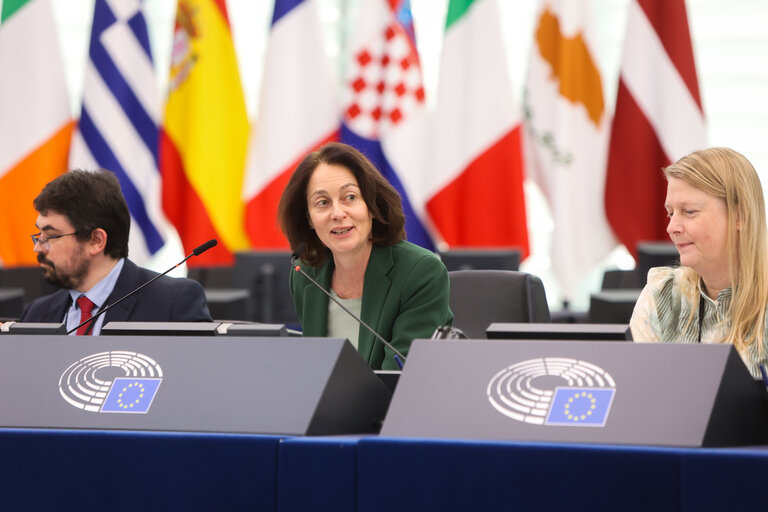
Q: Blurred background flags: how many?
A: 8